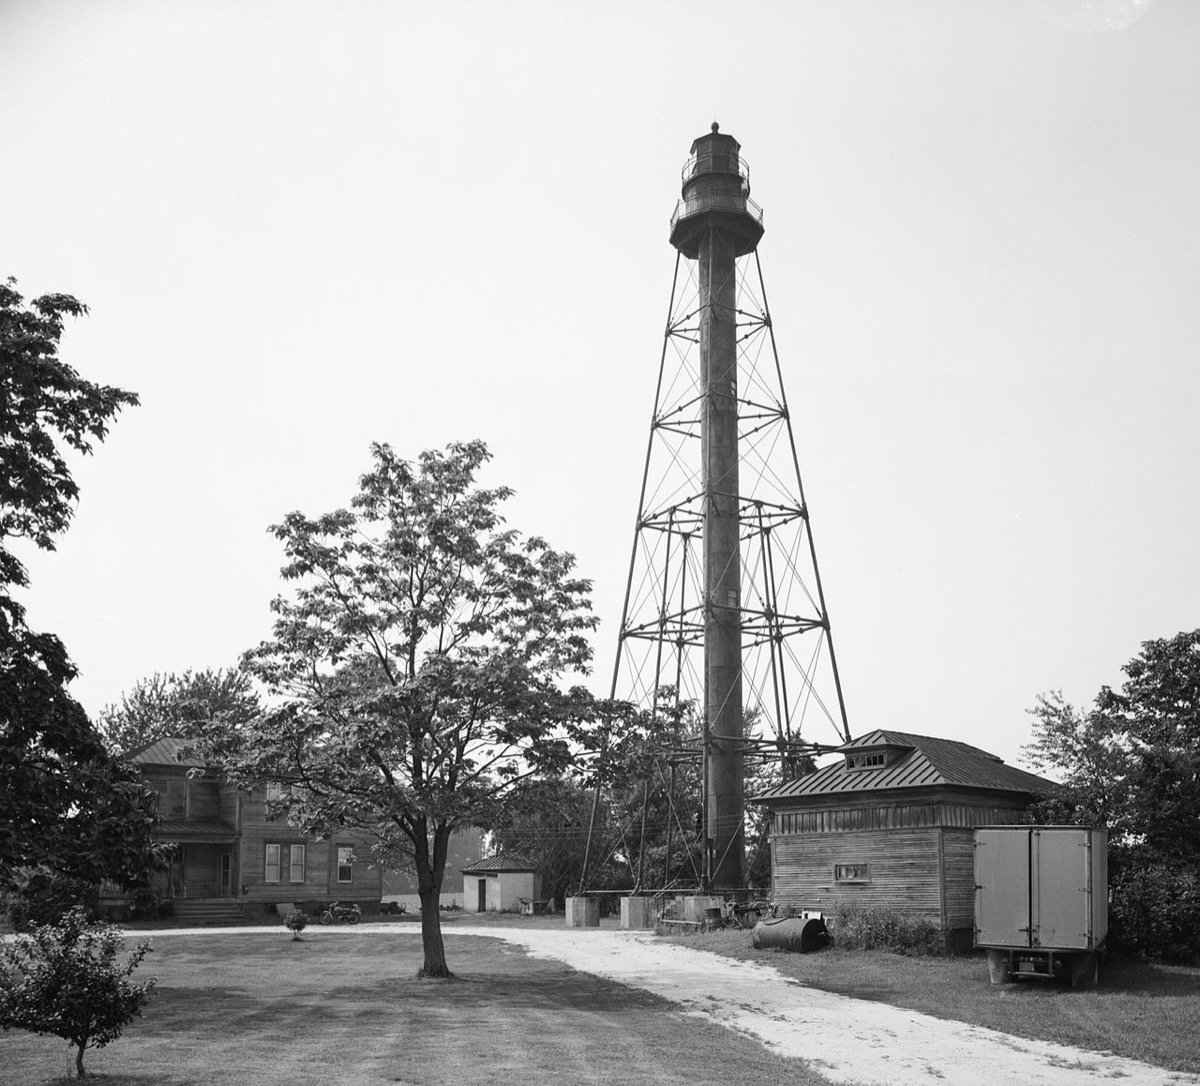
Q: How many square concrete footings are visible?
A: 3